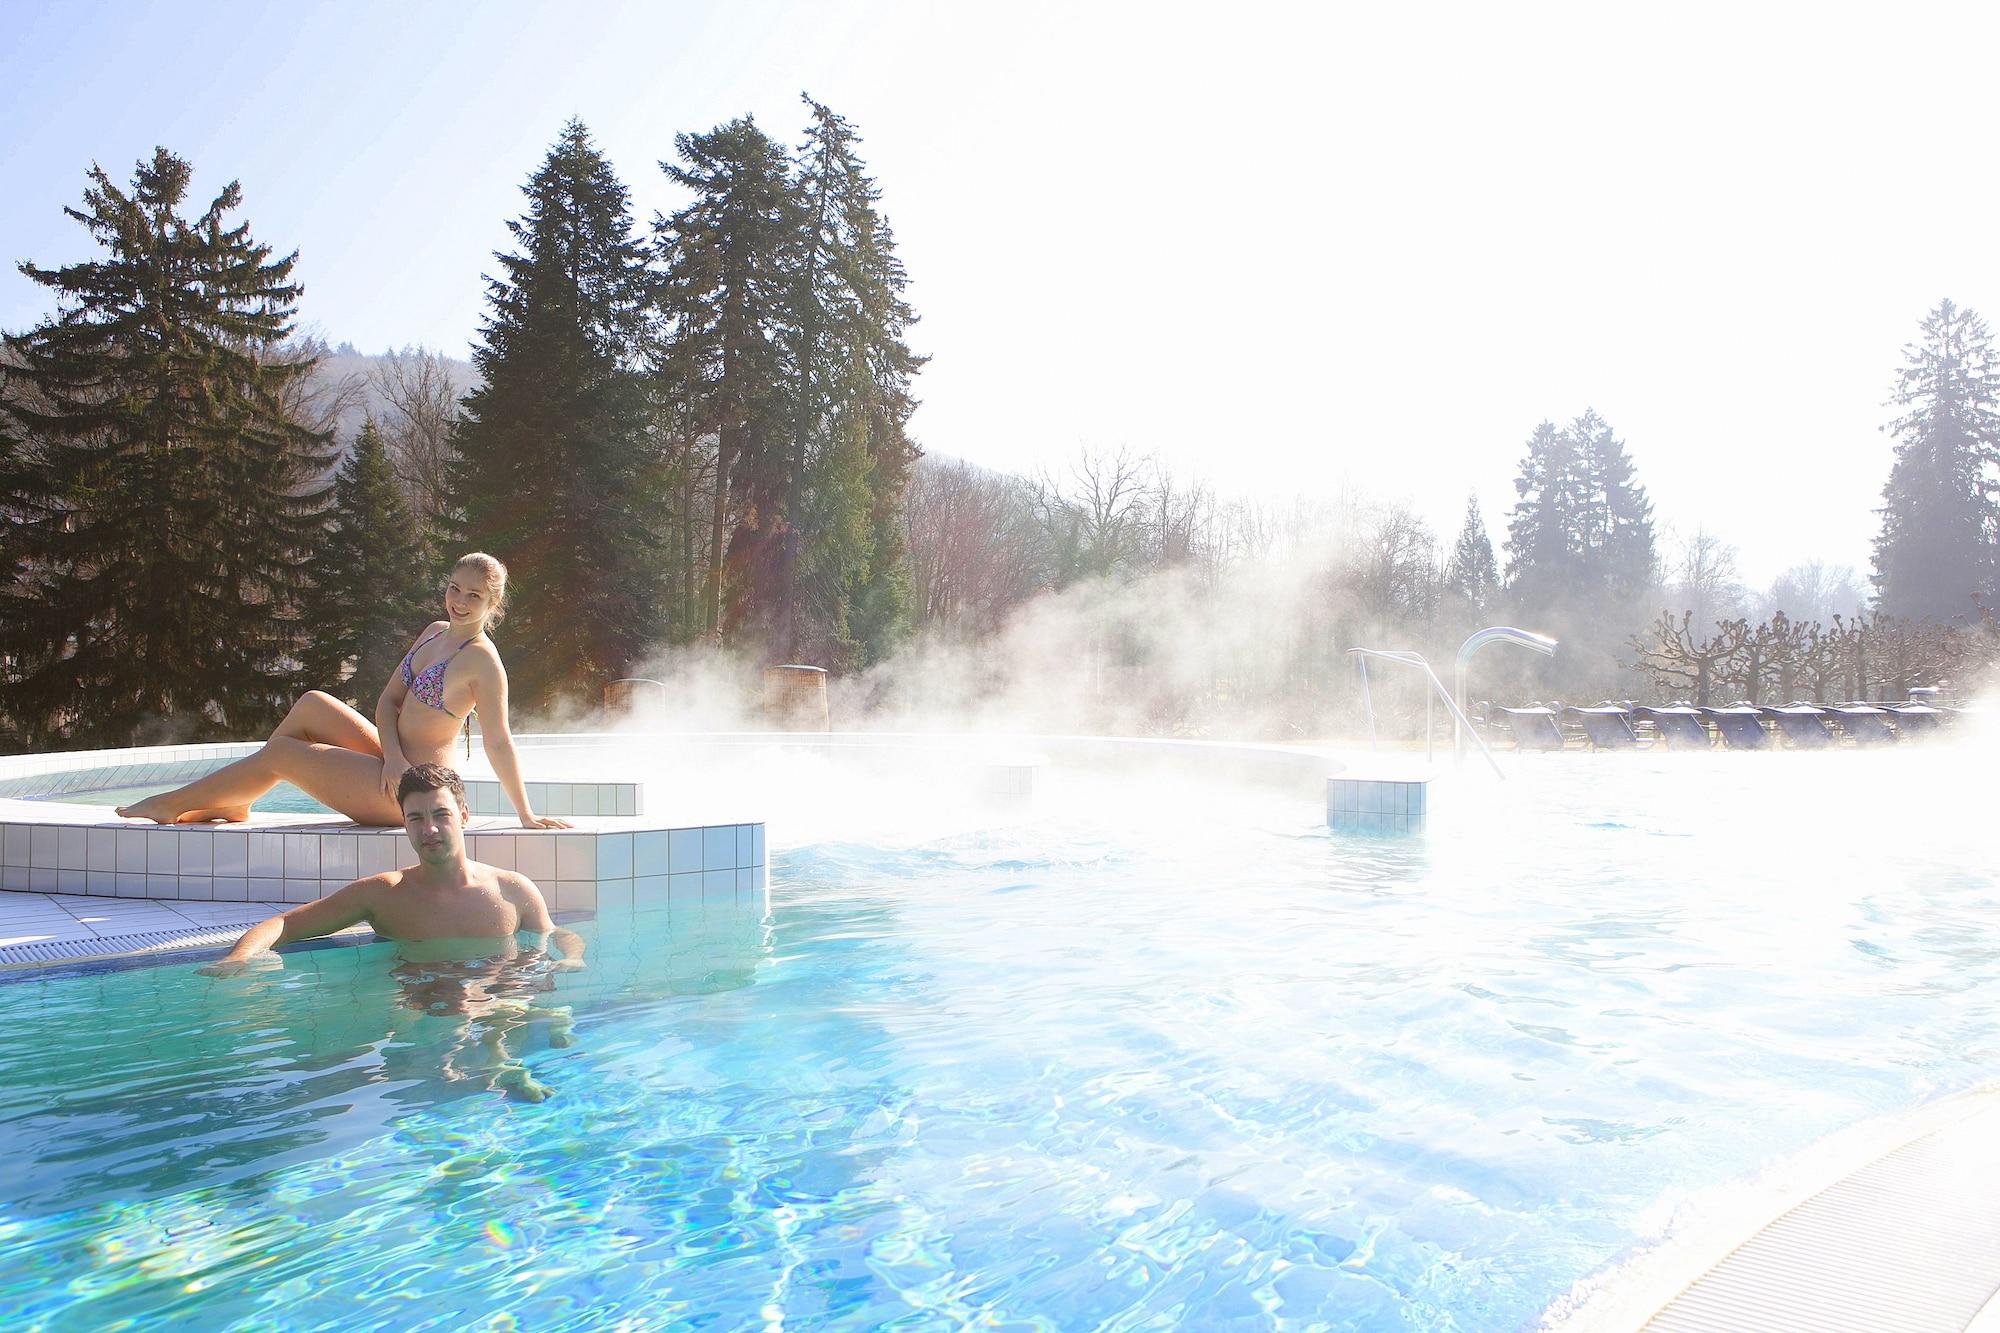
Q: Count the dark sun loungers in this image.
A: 7